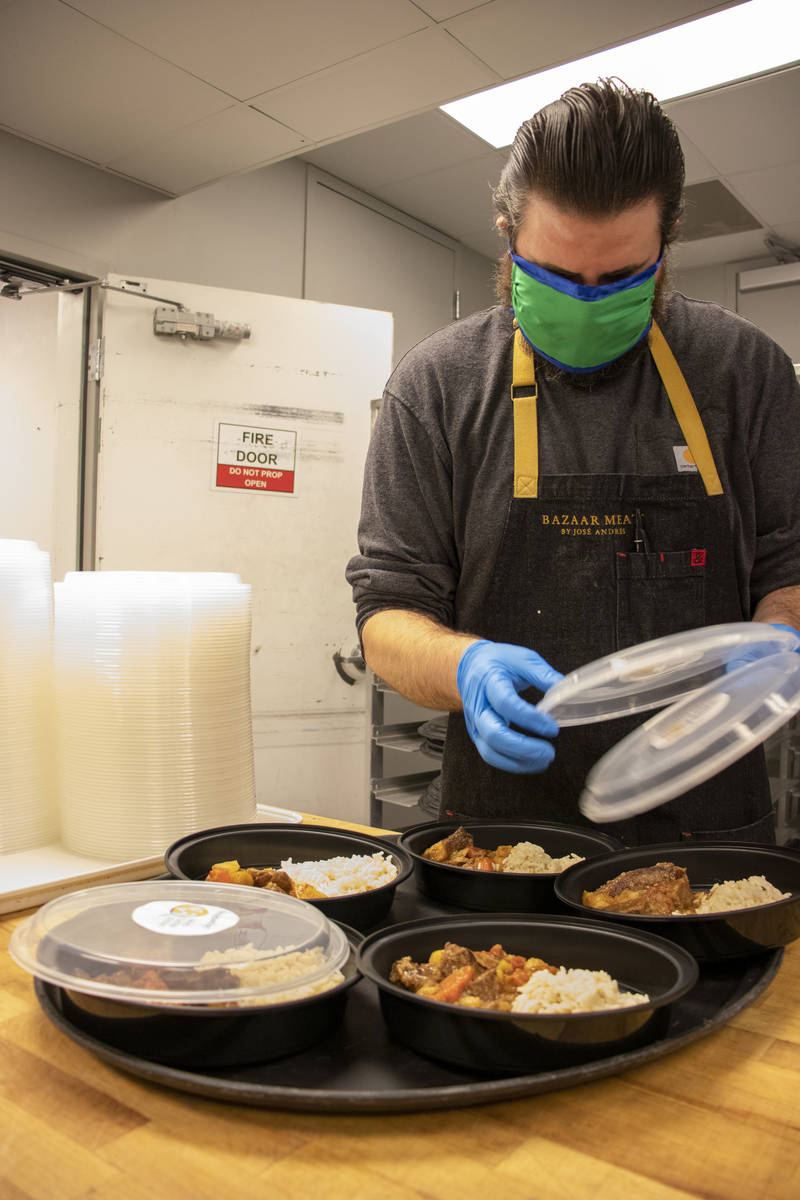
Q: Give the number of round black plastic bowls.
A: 5